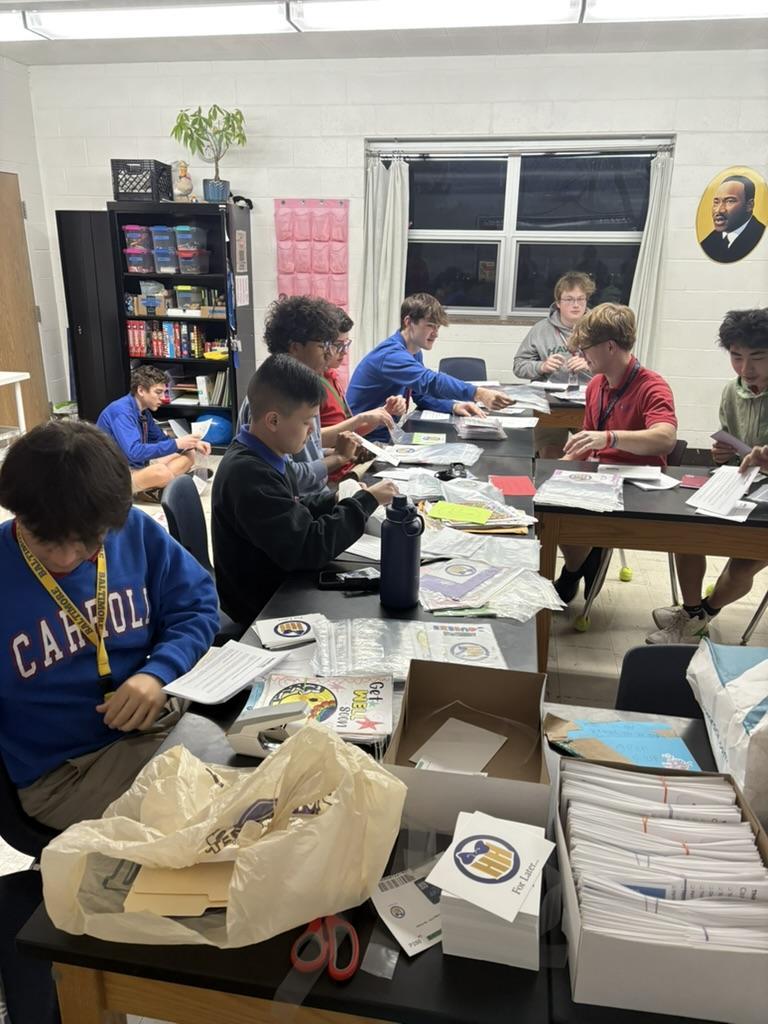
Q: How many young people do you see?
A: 9